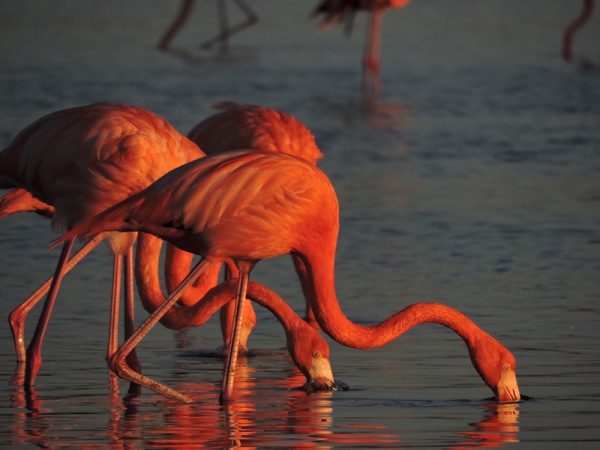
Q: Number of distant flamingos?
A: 3